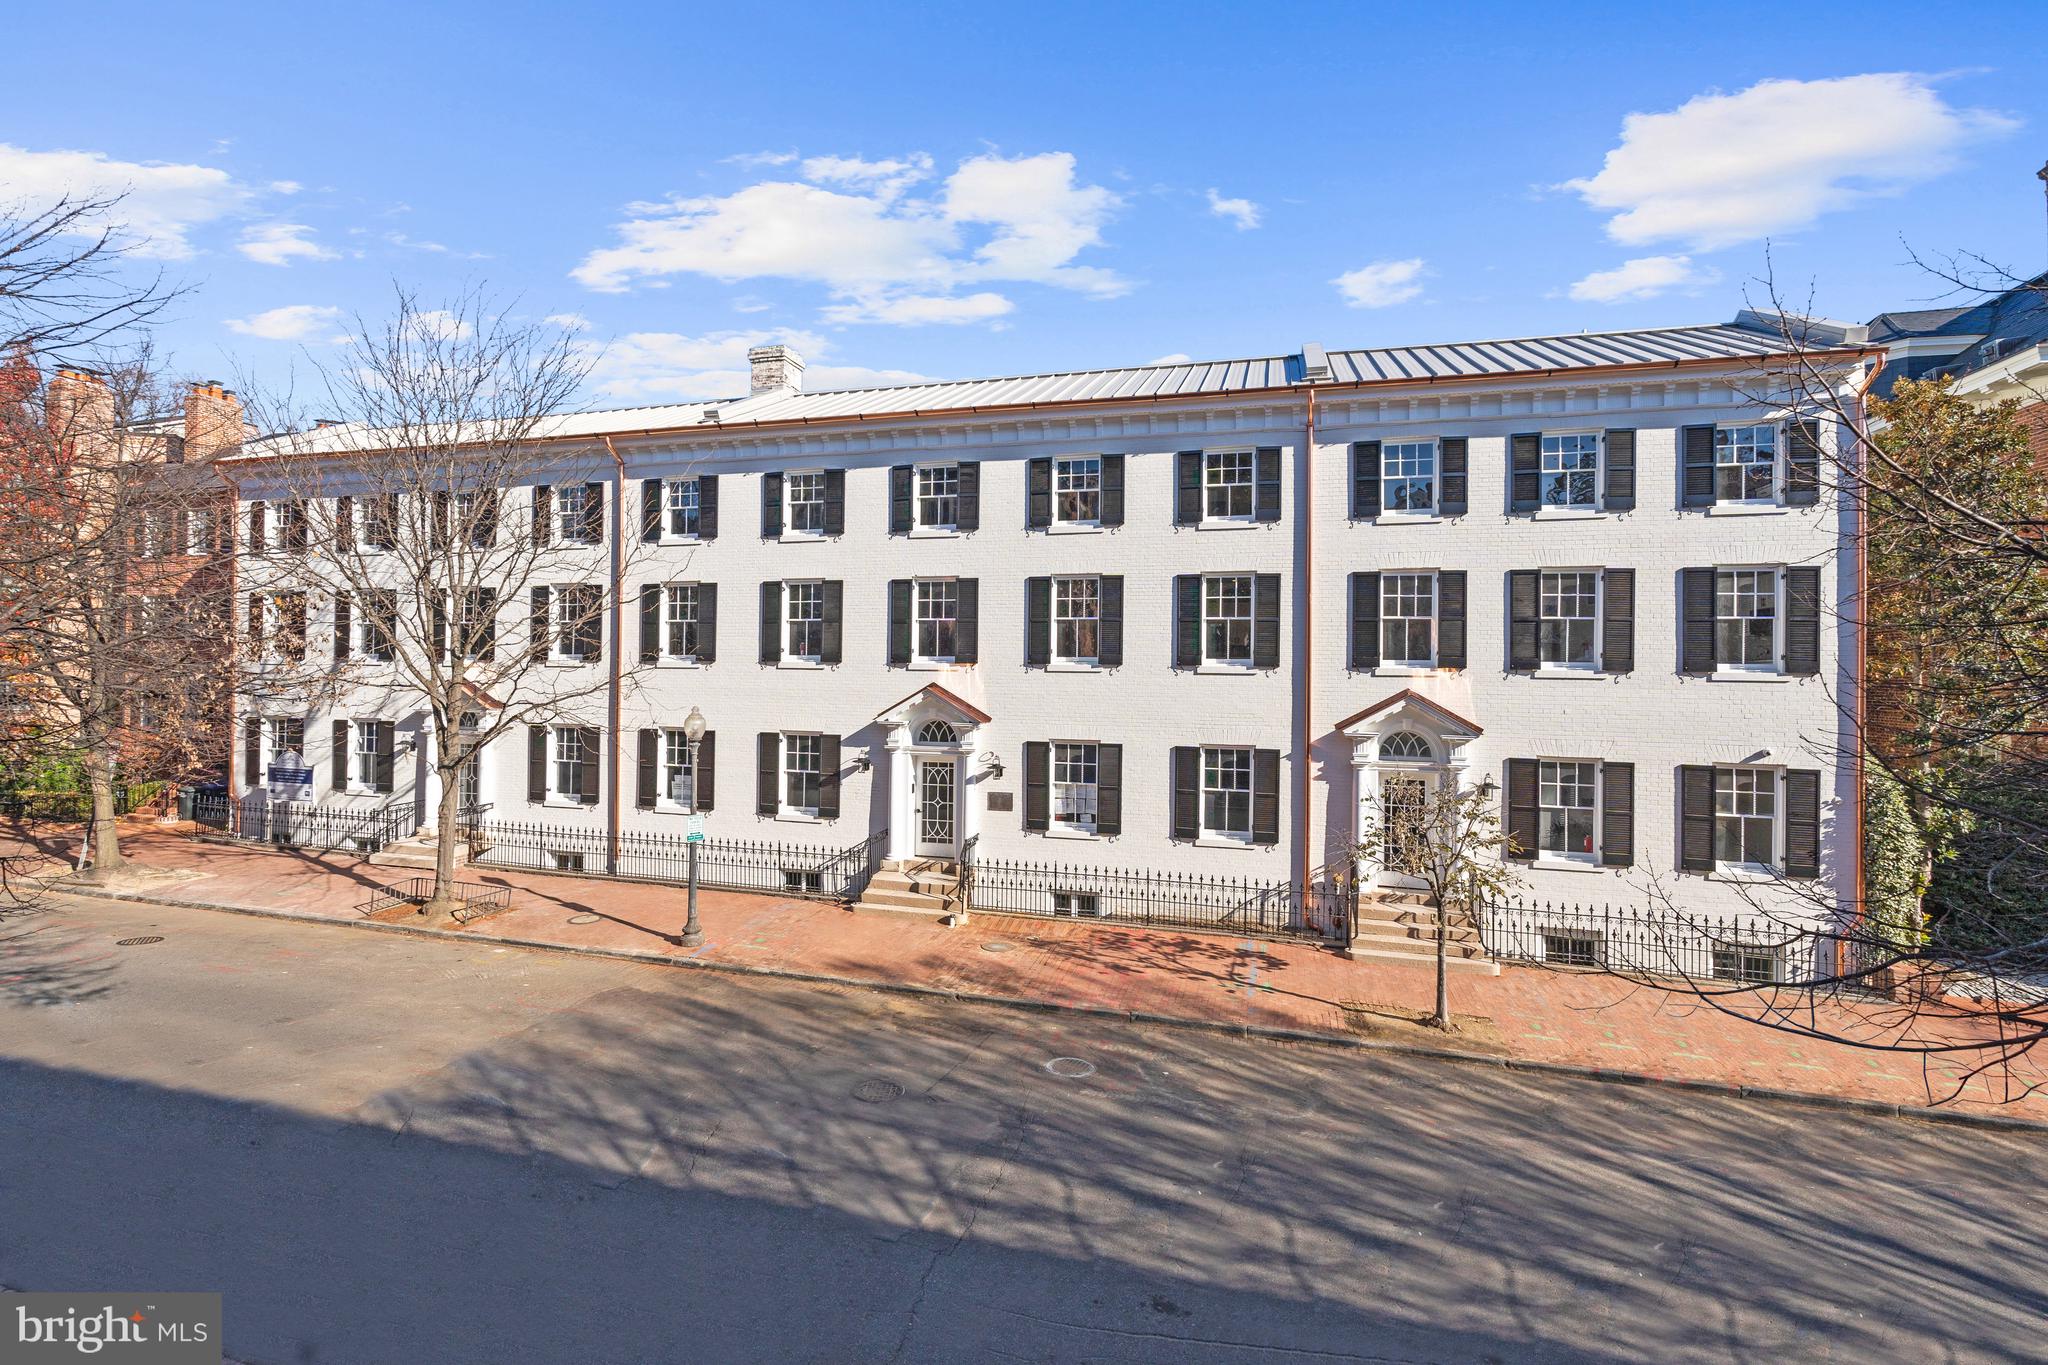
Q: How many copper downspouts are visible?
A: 4